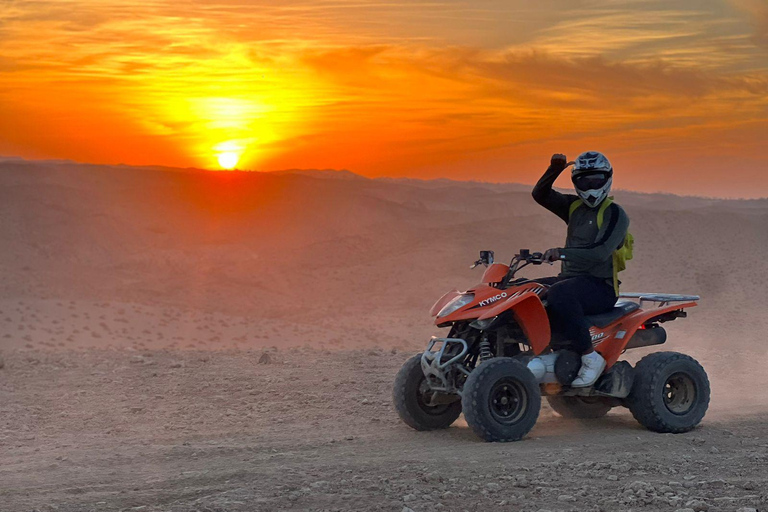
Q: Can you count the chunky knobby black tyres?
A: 4